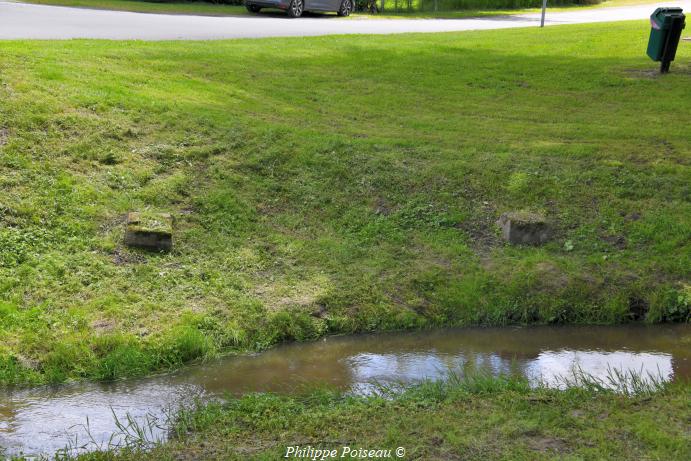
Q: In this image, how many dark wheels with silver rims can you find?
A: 2